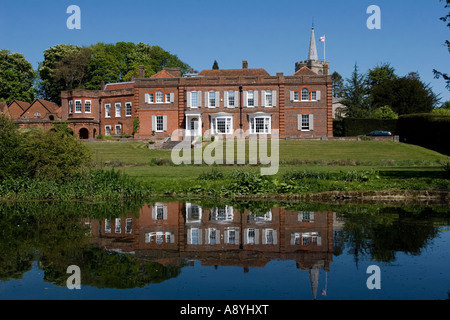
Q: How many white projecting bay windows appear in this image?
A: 2